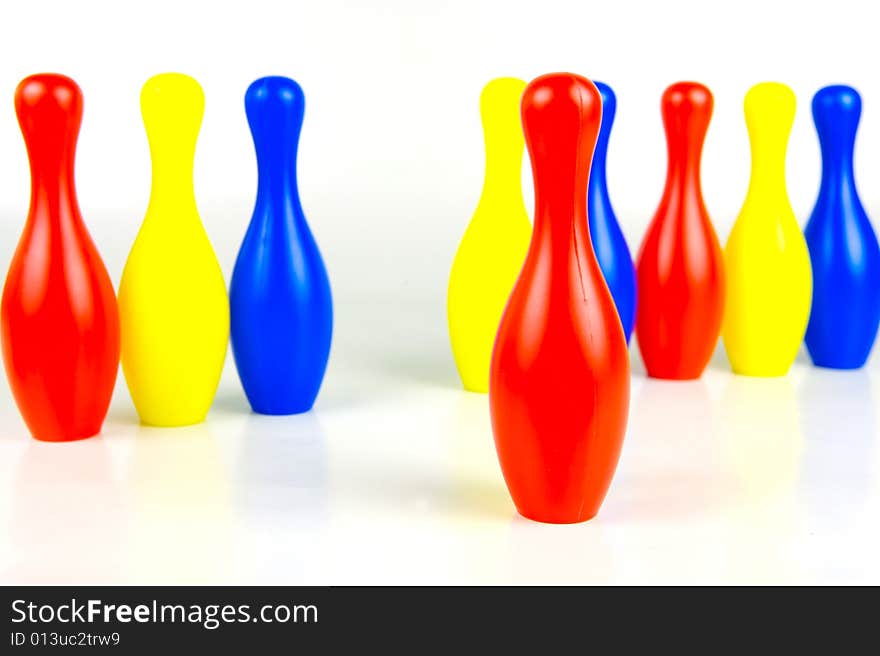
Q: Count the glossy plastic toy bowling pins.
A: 9